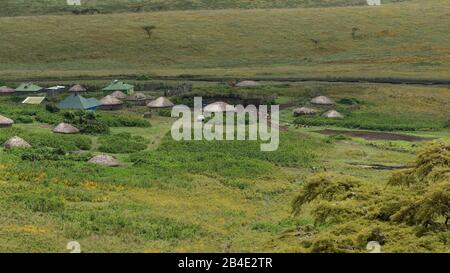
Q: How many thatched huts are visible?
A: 15